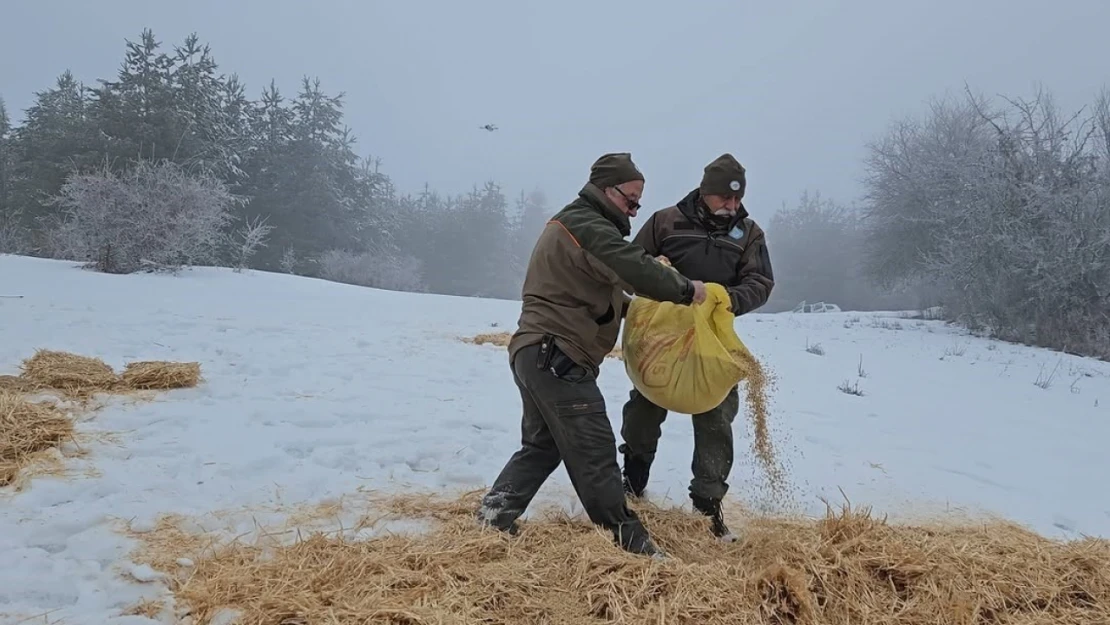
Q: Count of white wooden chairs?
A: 0